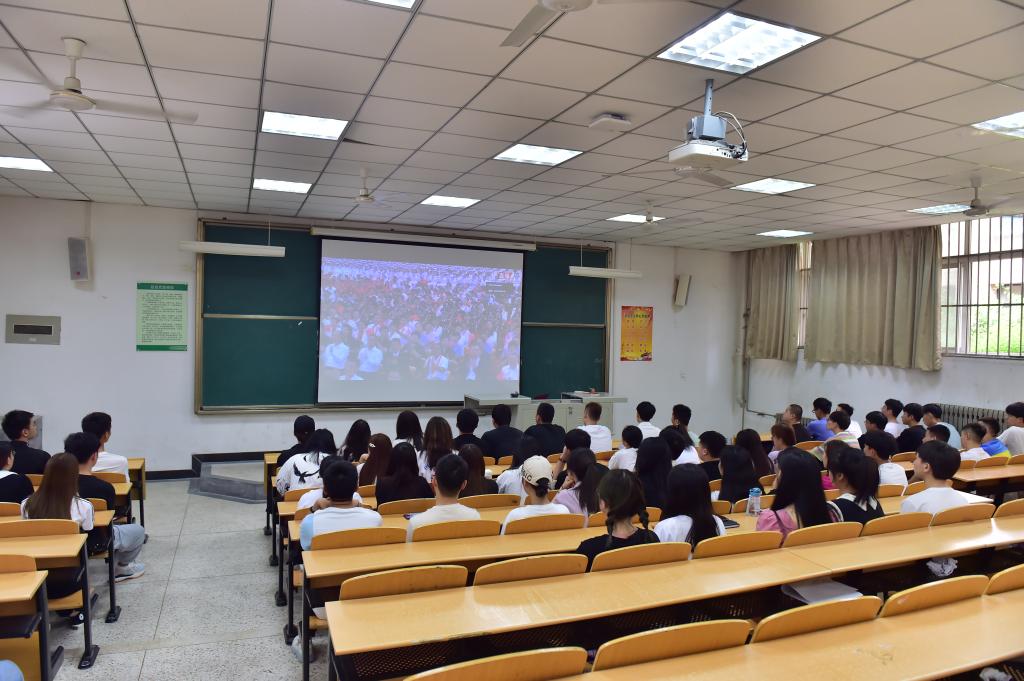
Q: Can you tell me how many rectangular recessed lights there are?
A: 12